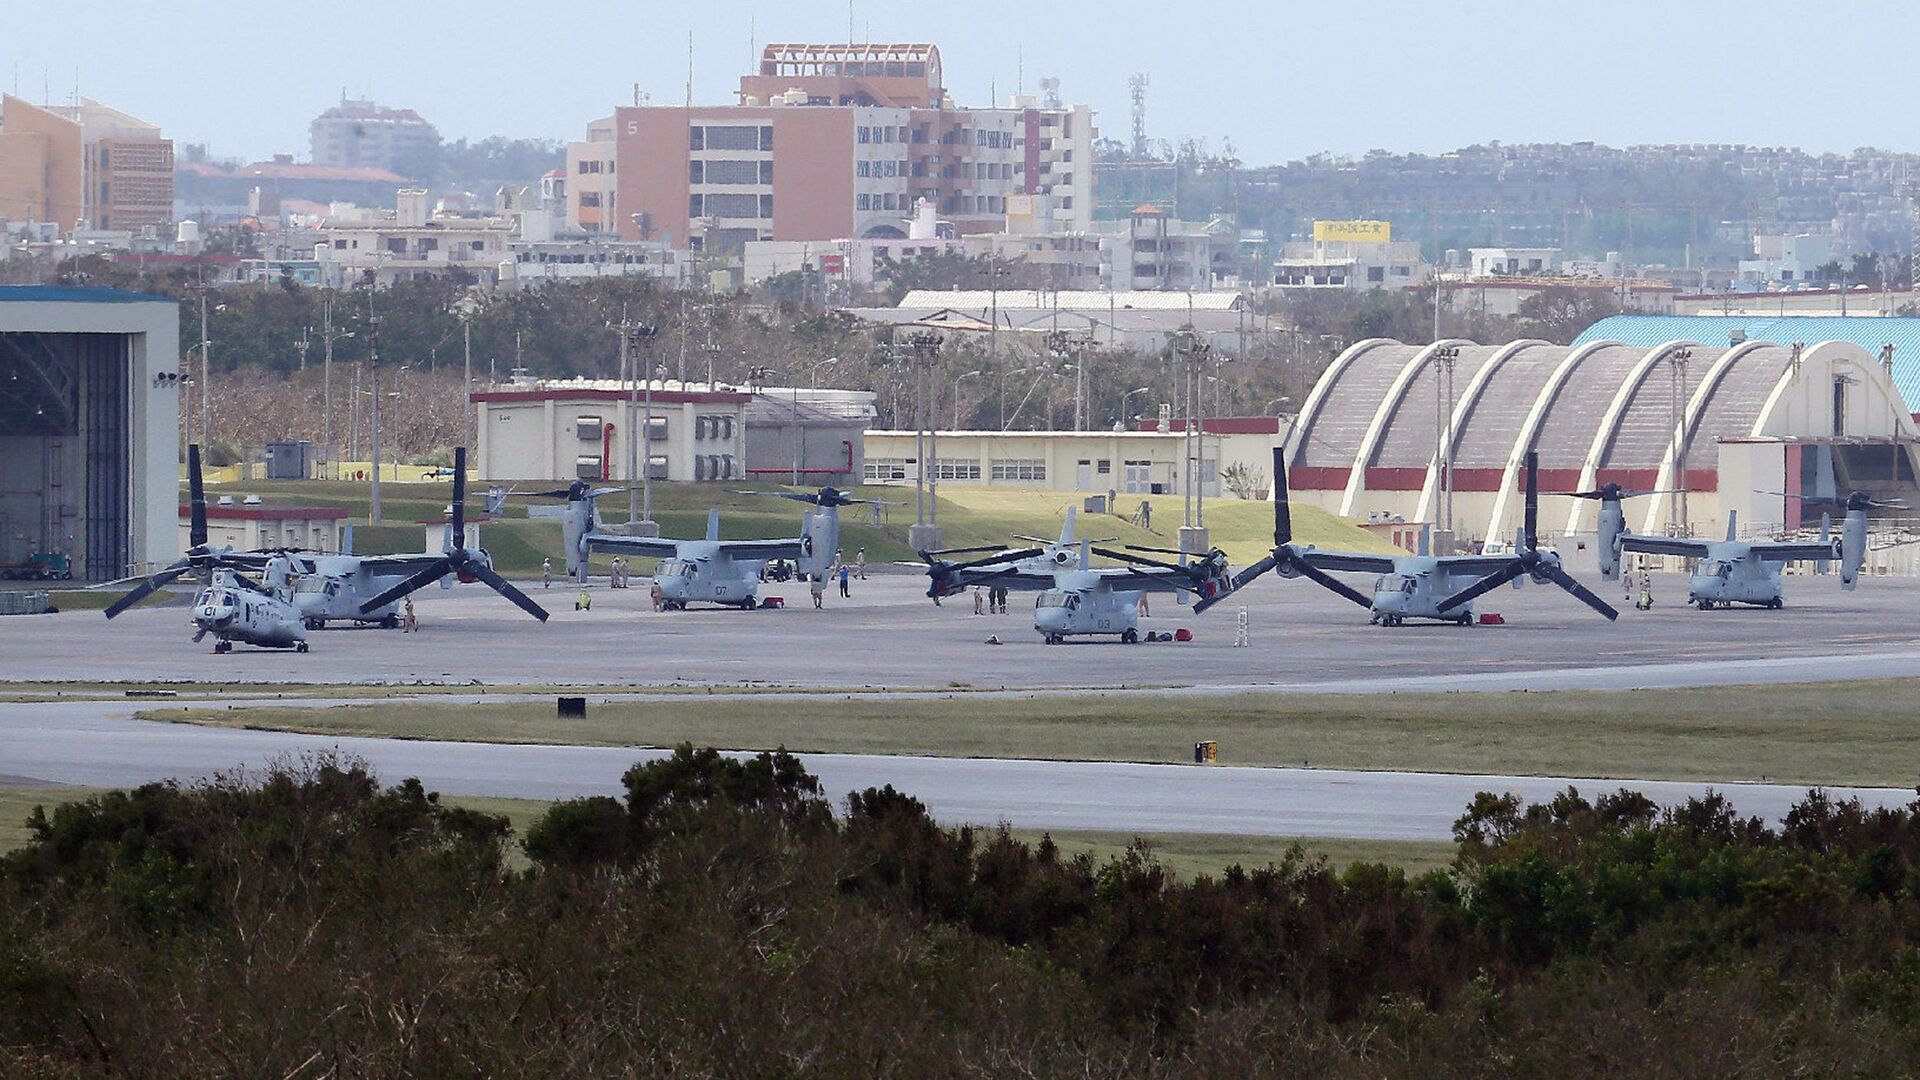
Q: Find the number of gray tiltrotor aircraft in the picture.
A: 5